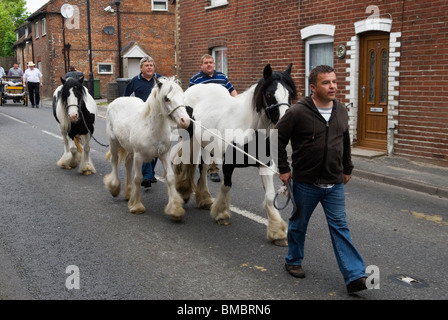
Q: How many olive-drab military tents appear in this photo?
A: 0